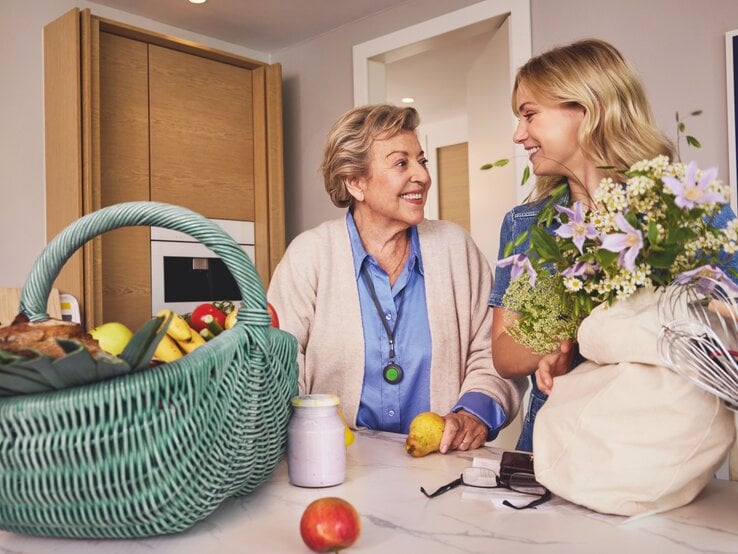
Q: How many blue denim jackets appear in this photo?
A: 1